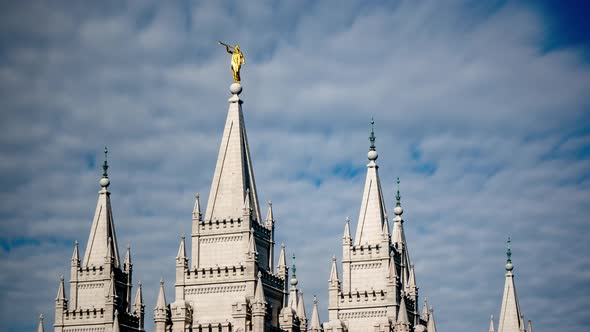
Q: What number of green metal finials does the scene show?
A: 5